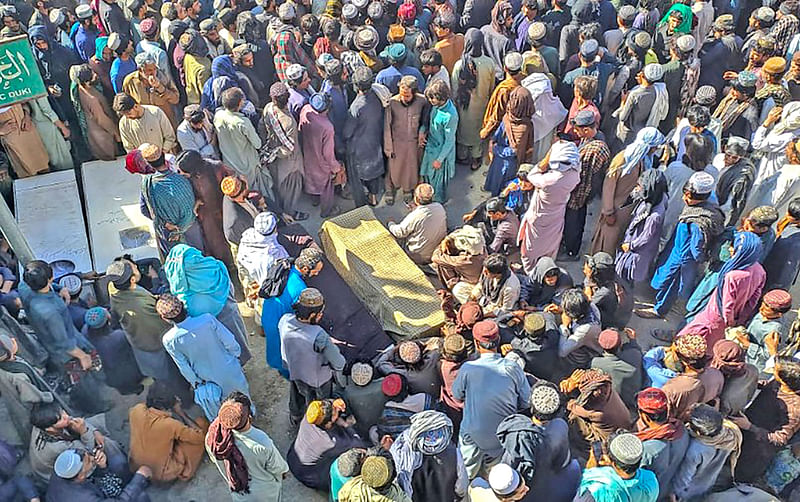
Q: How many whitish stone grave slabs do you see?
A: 2